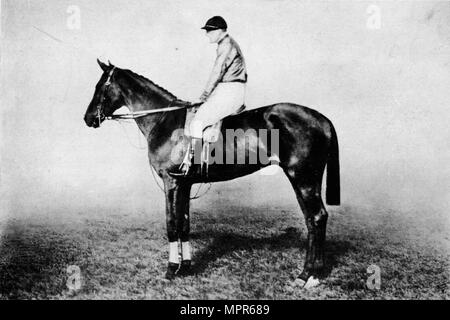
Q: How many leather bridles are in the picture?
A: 1